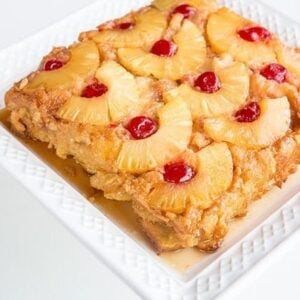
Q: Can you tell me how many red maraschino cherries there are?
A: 11